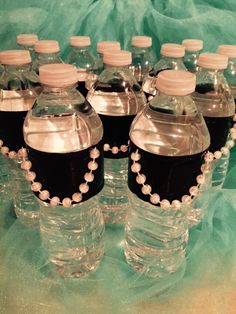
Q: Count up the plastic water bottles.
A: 13